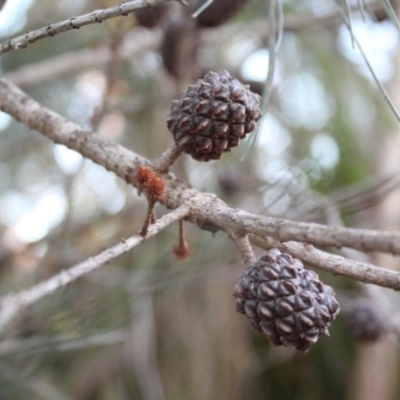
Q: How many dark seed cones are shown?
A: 2